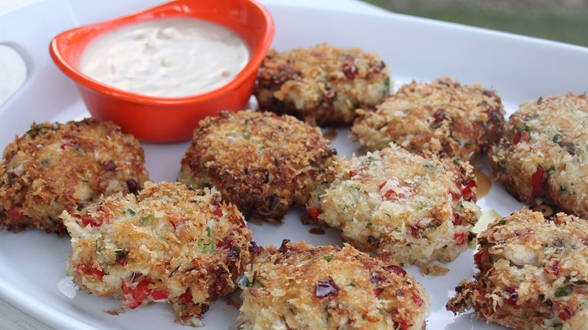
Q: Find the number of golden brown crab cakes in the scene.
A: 9